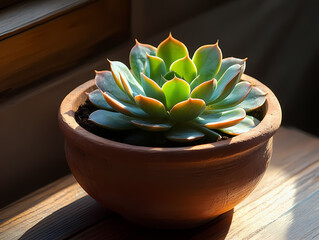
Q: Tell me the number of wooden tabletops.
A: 1